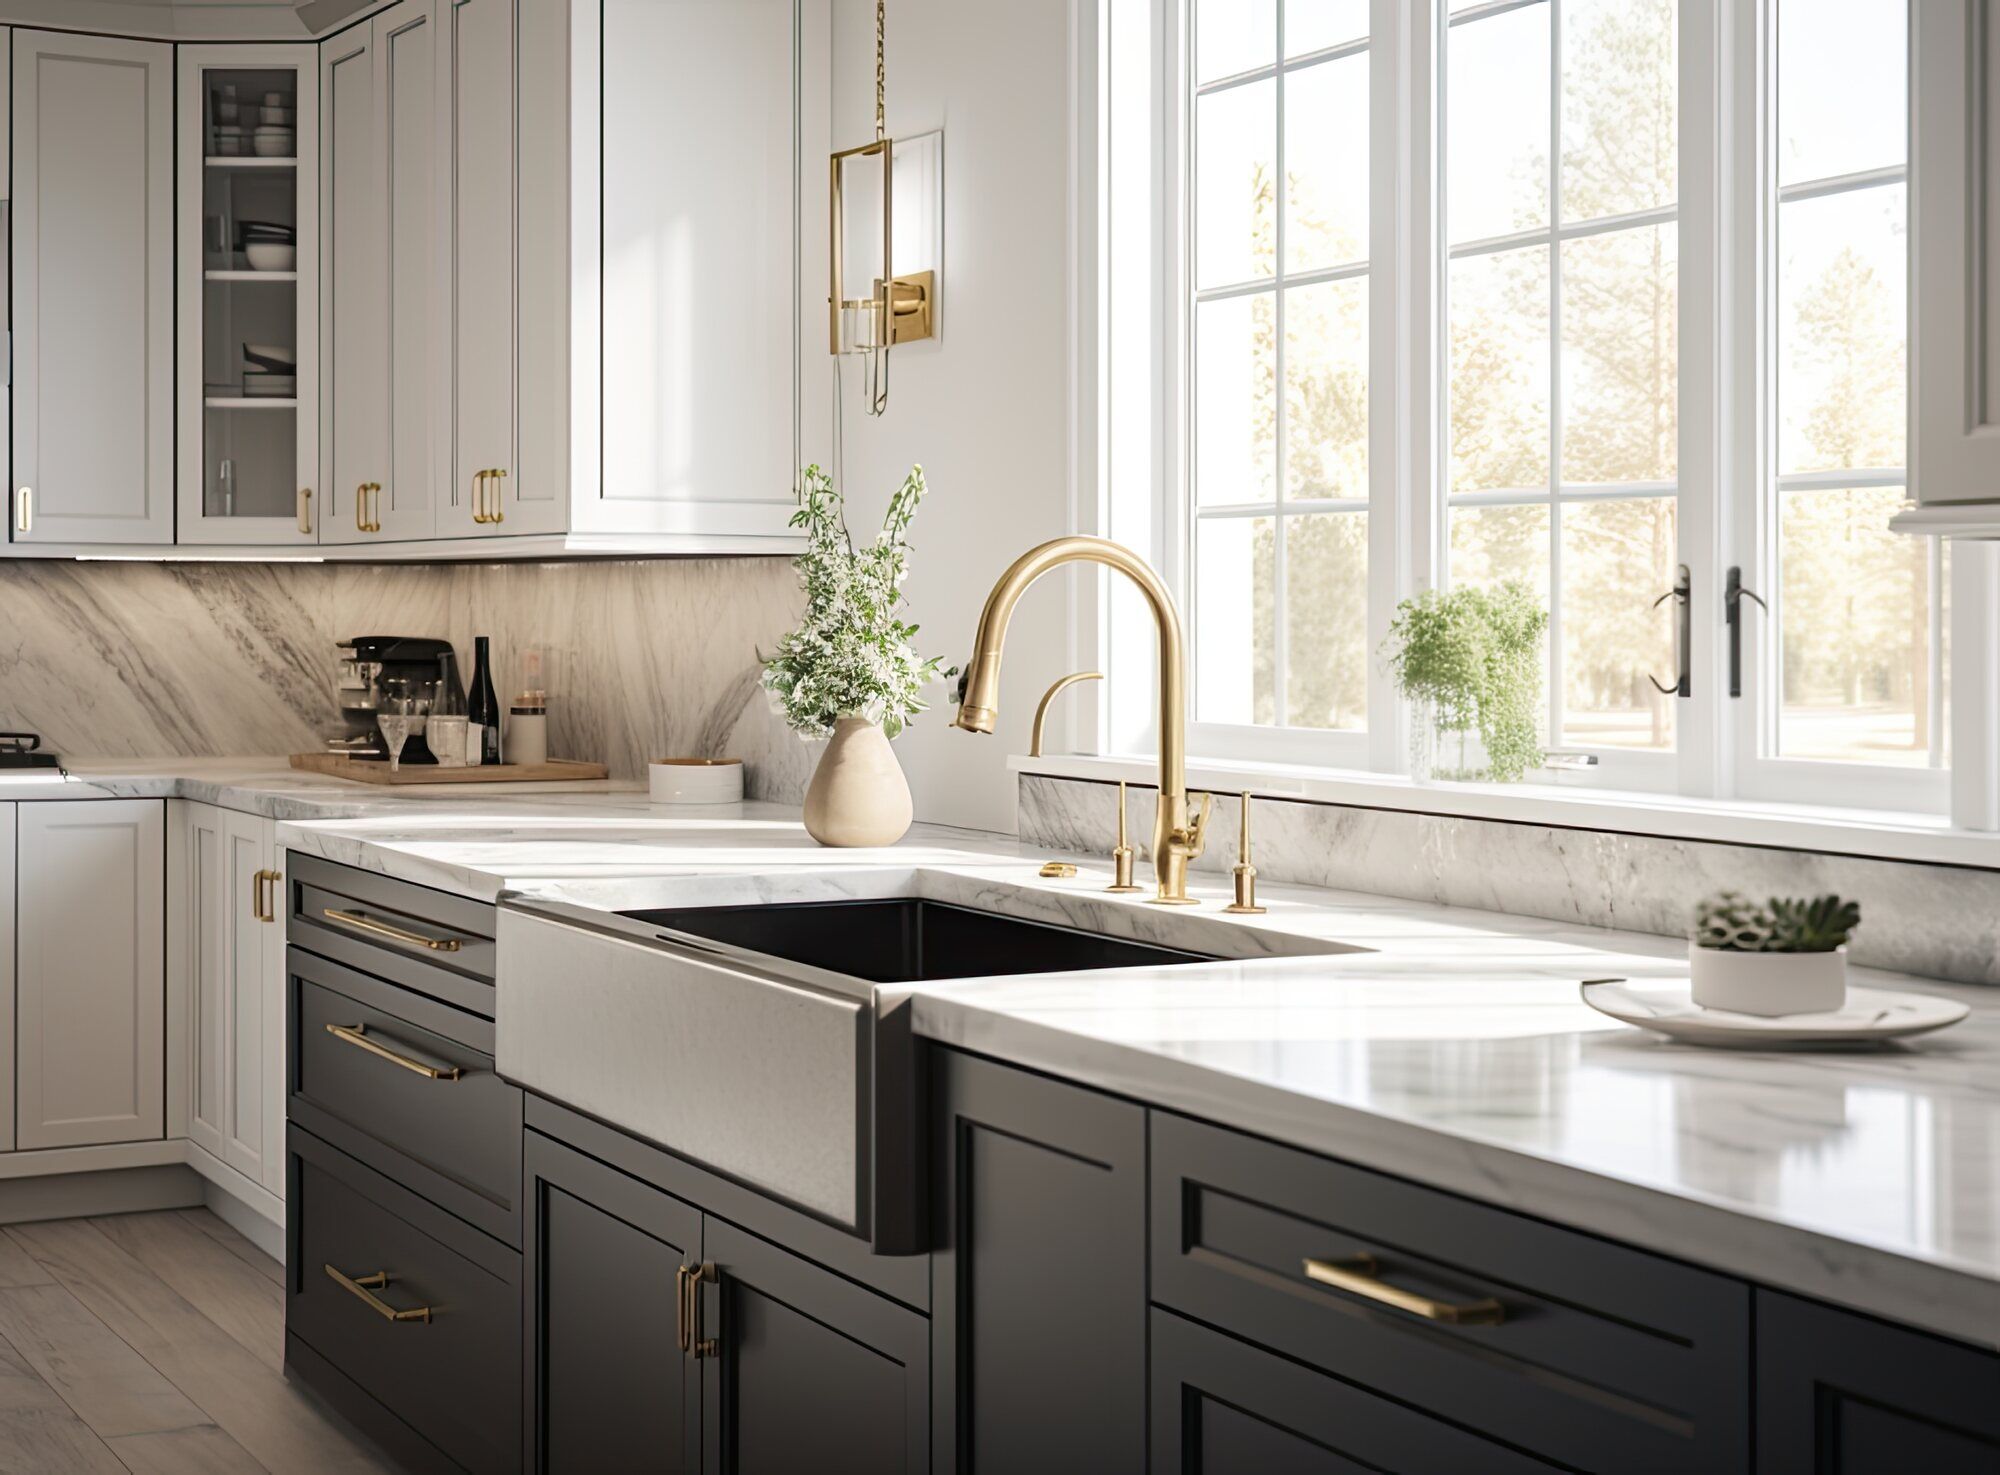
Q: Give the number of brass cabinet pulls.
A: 14